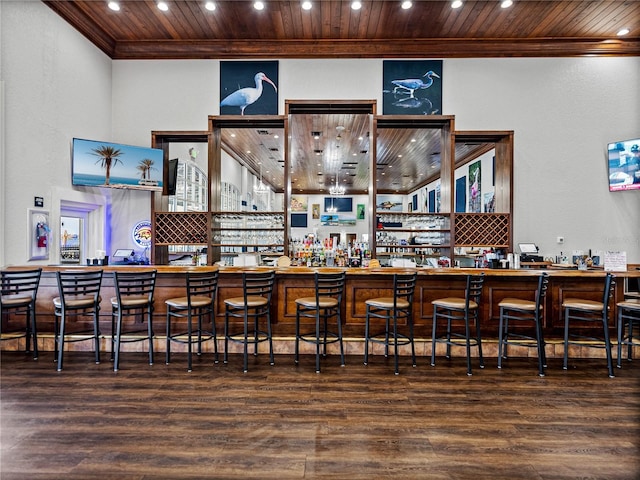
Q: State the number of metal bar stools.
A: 11